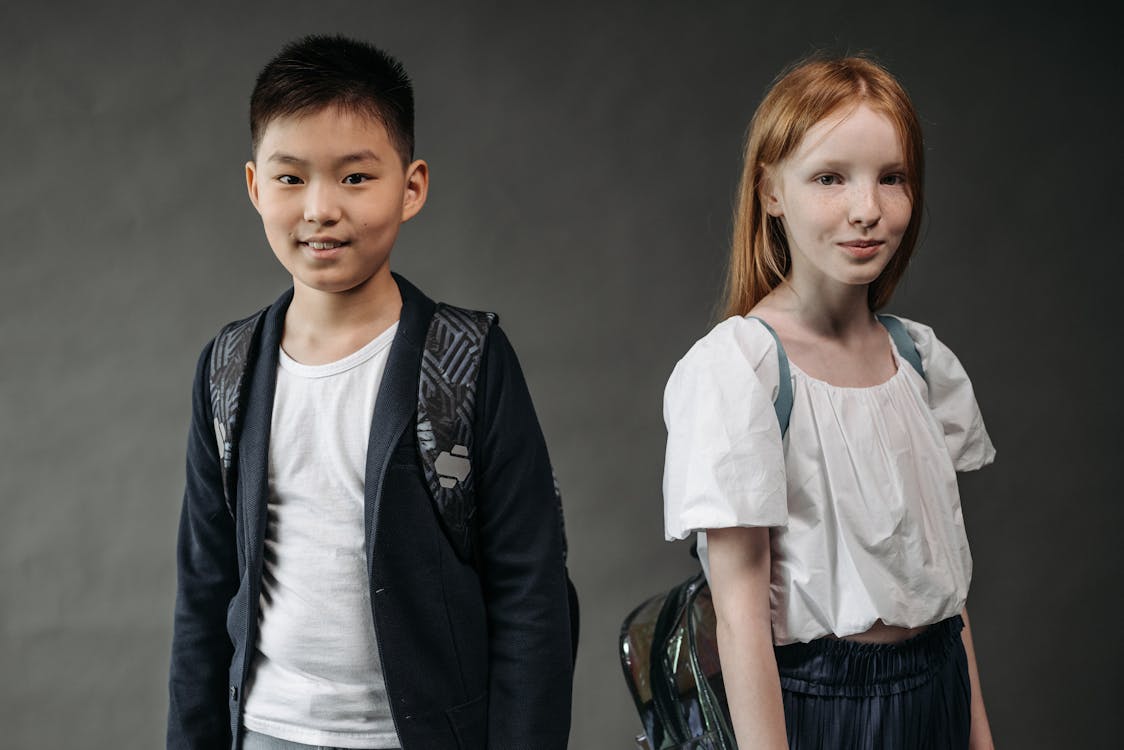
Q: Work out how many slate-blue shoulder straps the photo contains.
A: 2